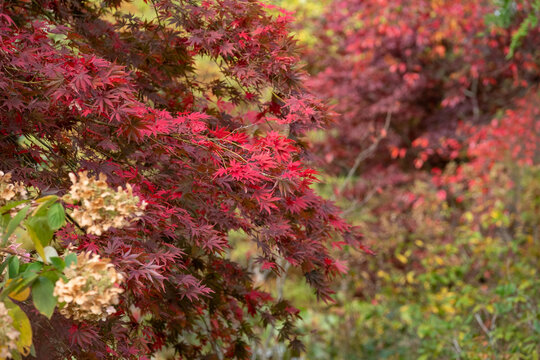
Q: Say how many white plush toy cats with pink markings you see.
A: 0